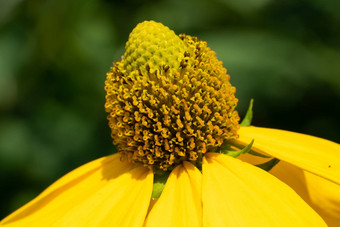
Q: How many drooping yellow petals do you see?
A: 5